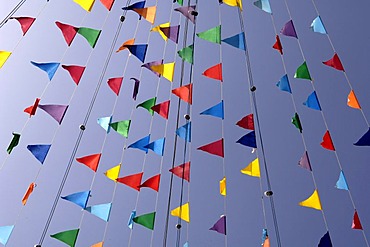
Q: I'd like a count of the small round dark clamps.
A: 8